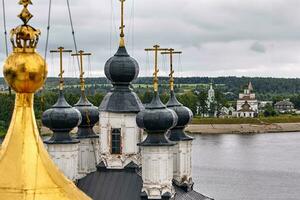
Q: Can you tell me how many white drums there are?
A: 5